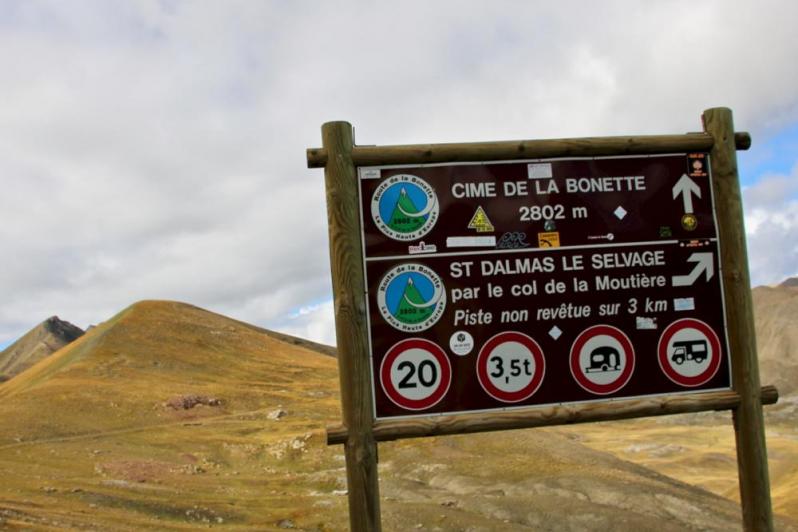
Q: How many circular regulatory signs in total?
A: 4